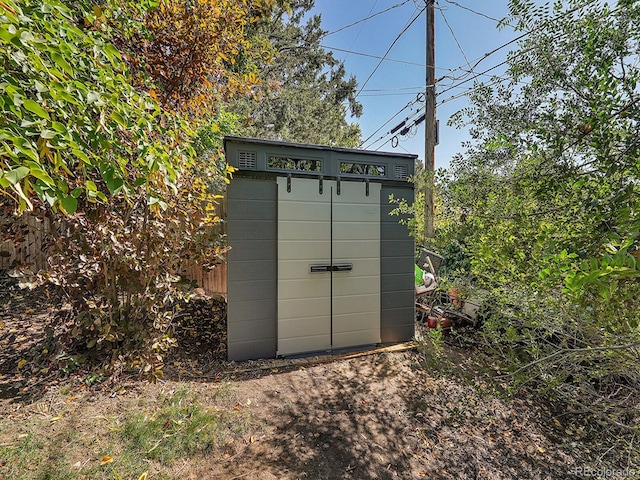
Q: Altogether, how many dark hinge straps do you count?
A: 4